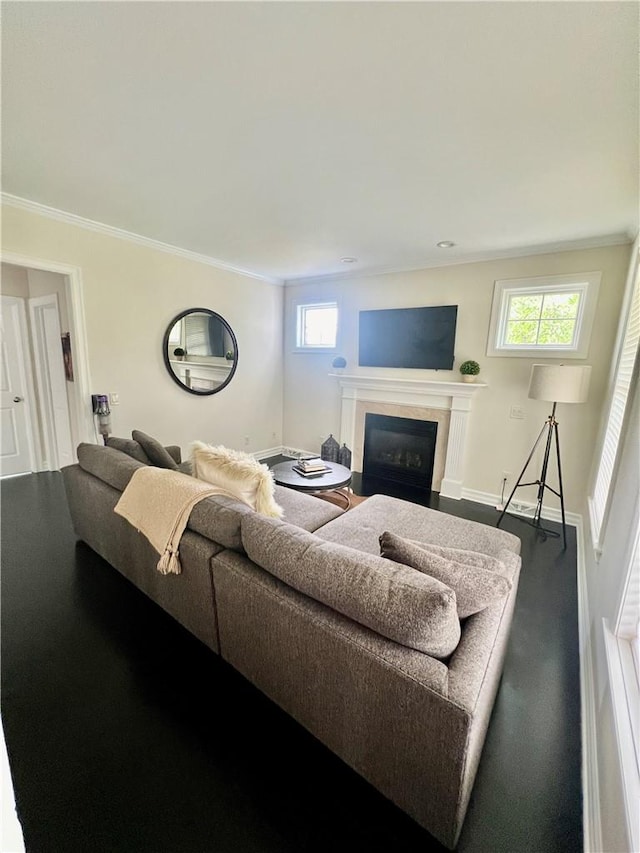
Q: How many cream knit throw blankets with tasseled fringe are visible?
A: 1